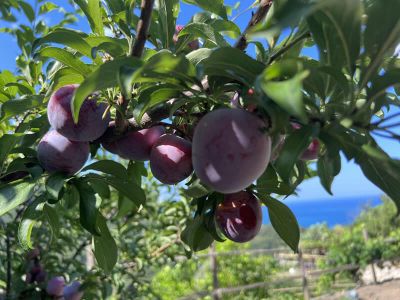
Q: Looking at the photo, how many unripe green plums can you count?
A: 0